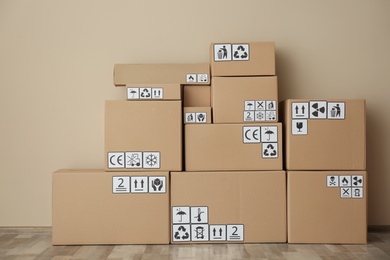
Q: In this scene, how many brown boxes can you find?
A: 12